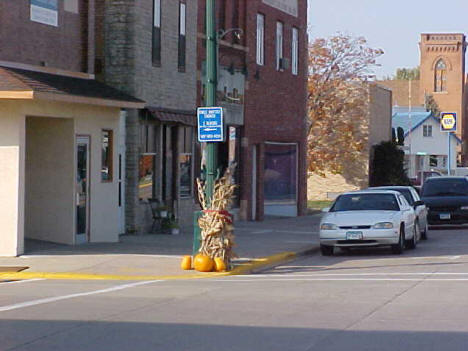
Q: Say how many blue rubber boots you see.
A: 0